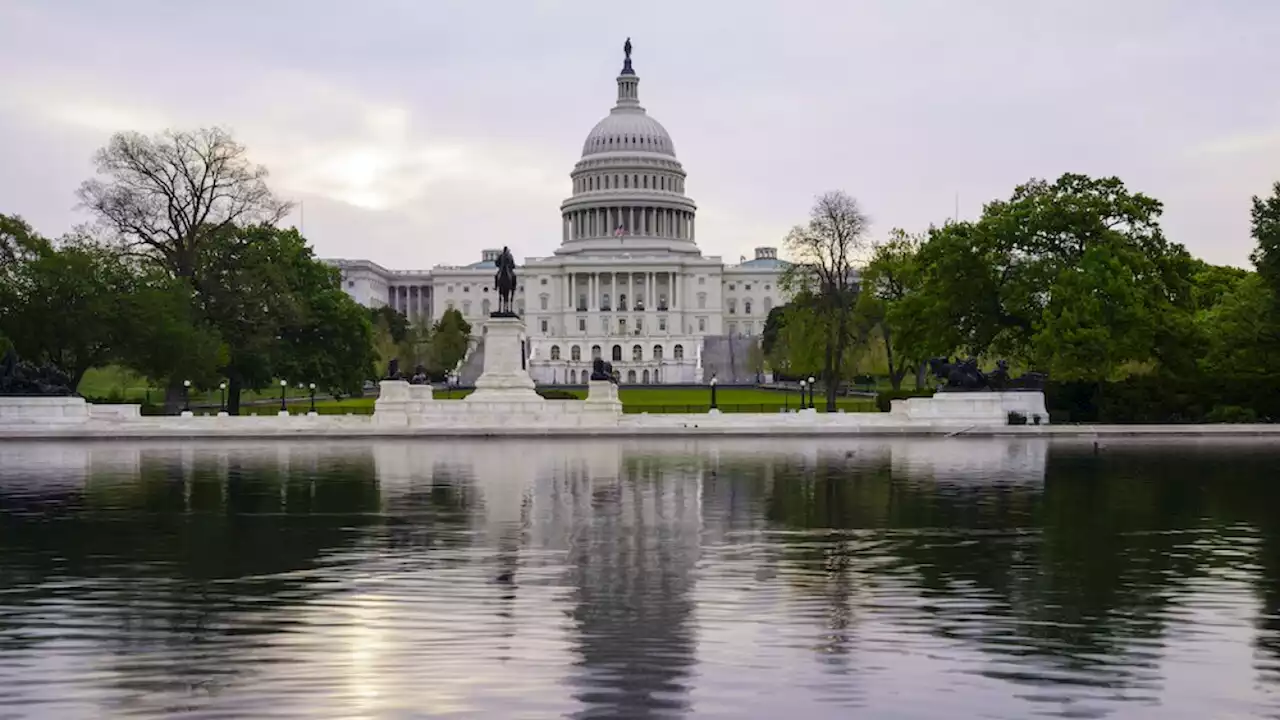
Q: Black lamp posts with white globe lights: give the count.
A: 7